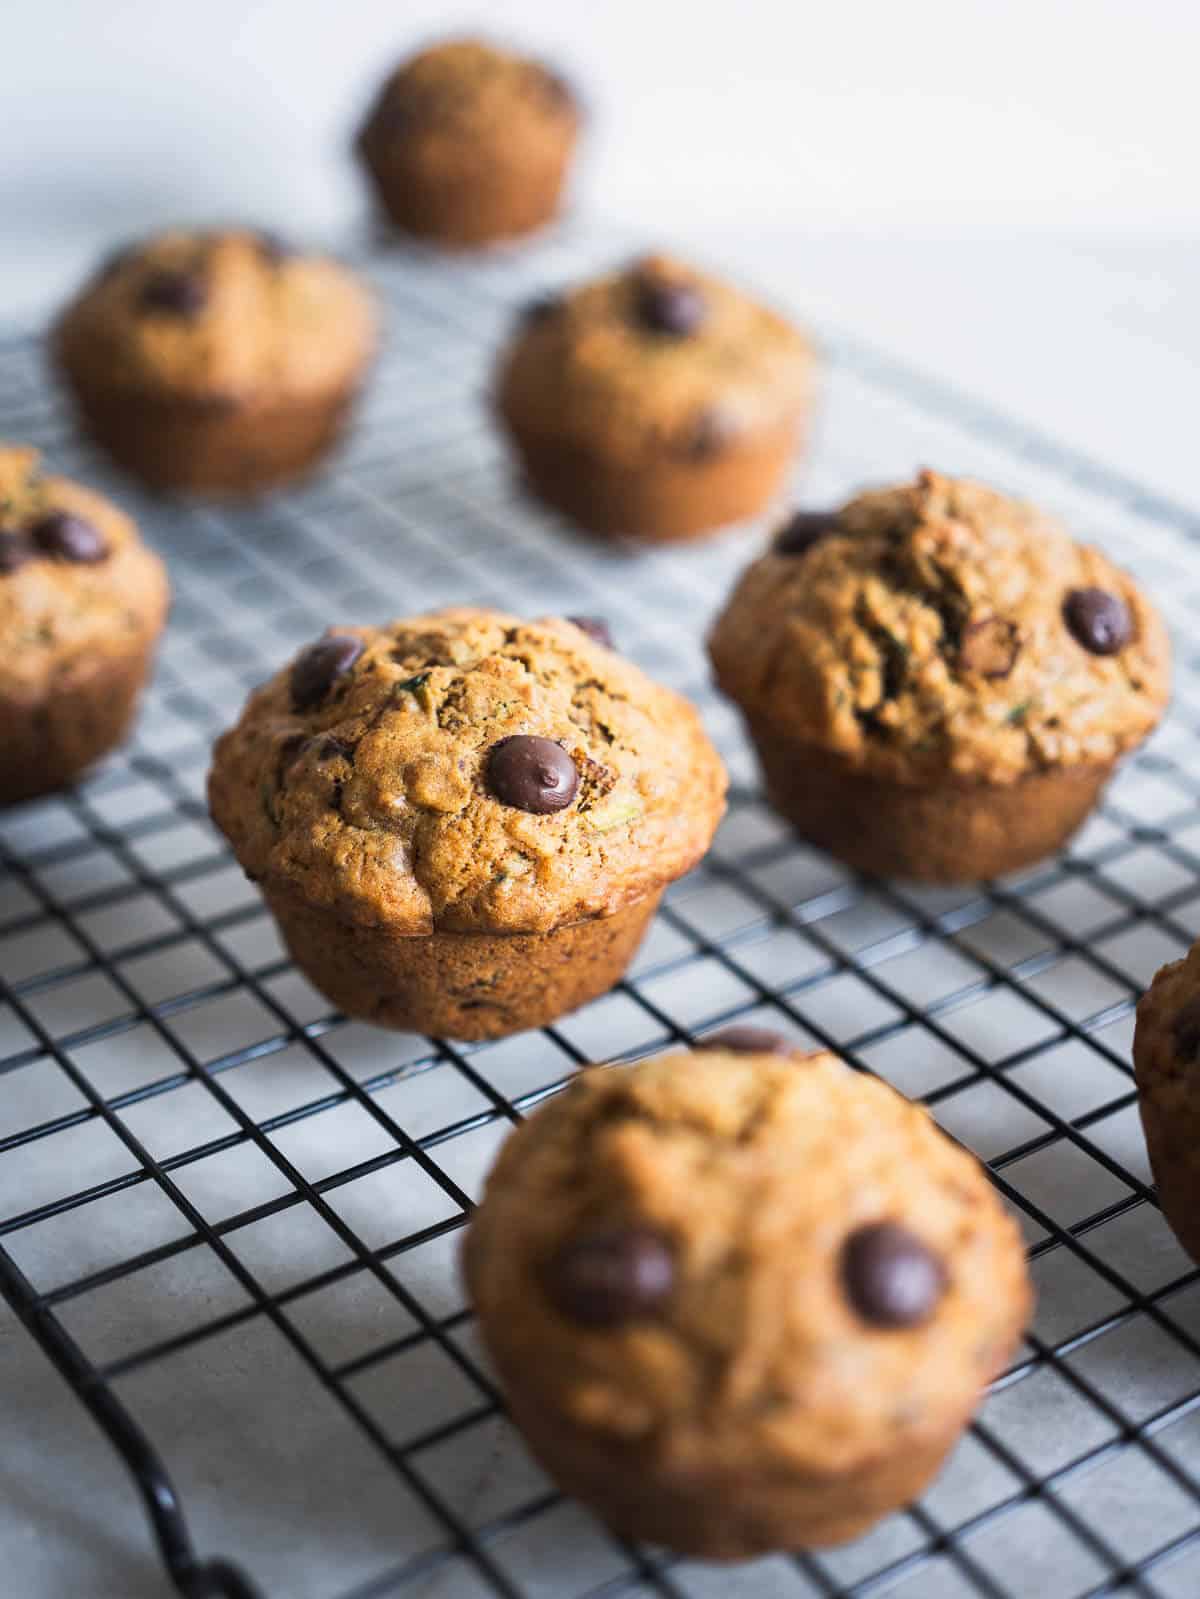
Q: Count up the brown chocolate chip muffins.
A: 8